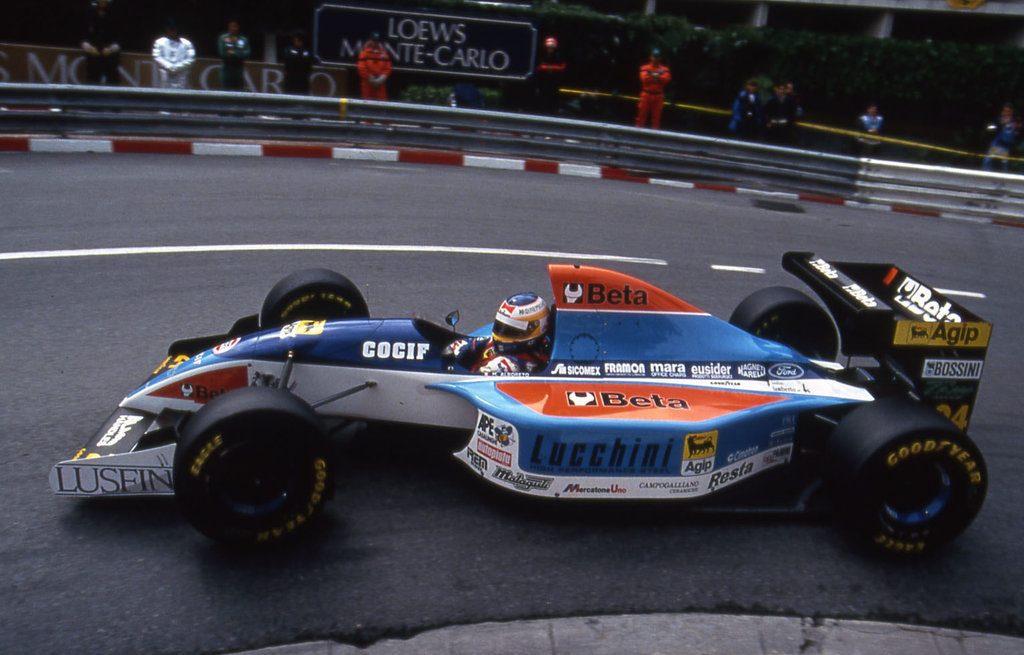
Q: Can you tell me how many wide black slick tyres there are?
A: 4